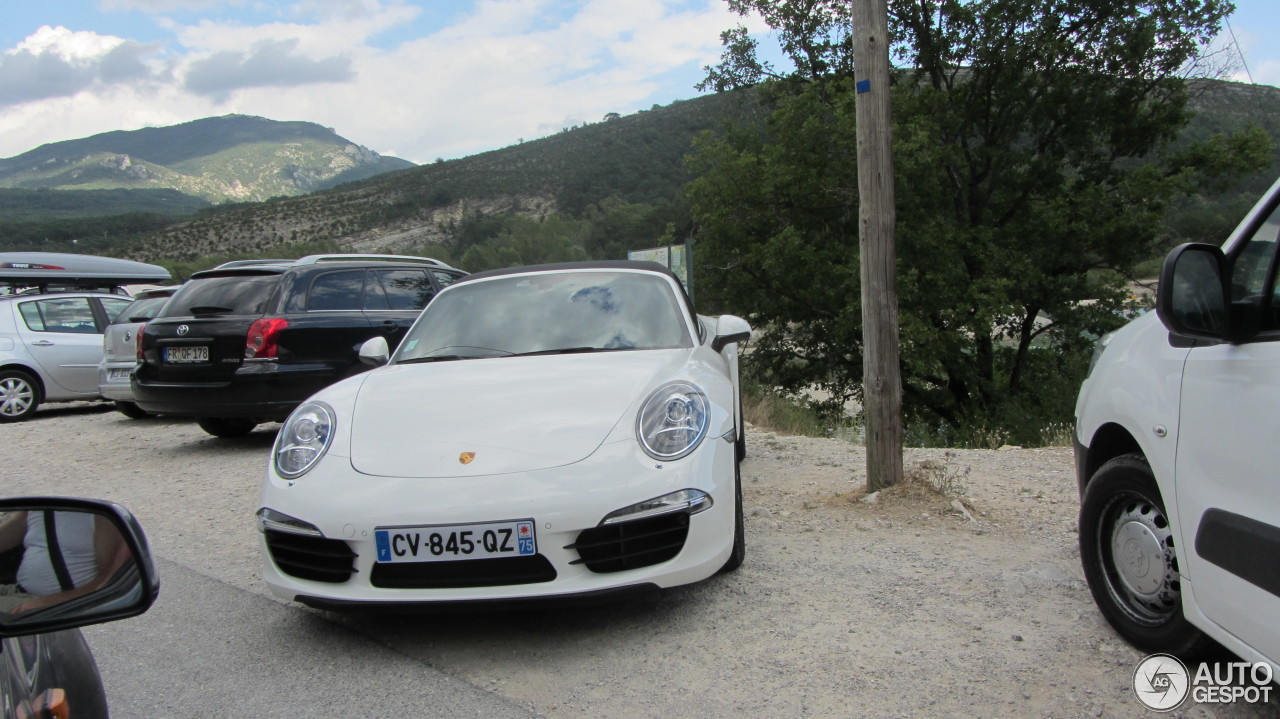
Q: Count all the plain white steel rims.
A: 1